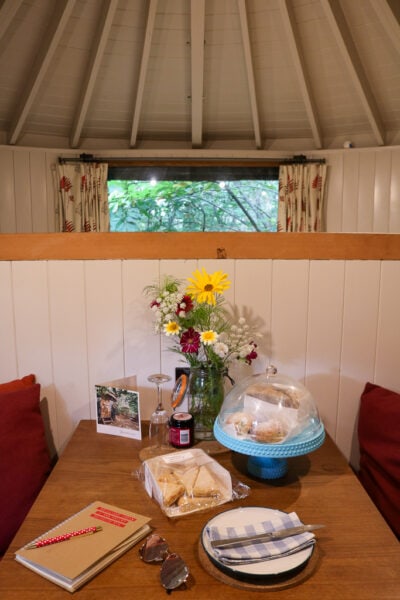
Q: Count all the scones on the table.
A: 2